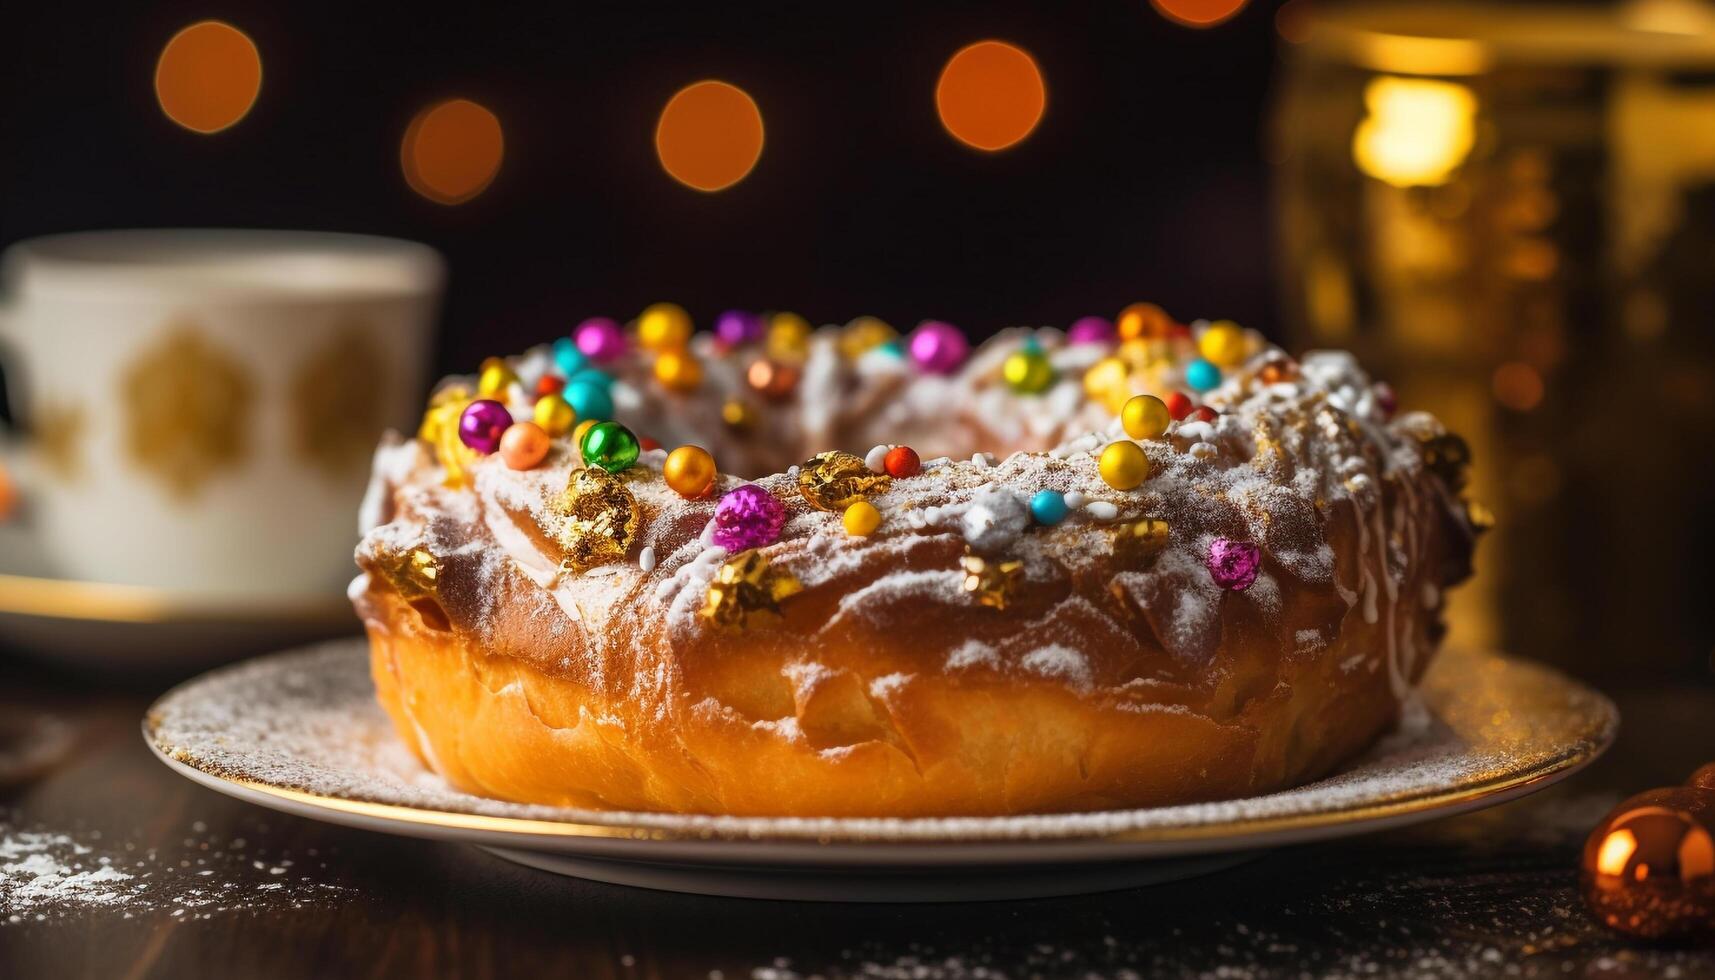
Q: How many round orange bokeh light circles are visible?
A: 5